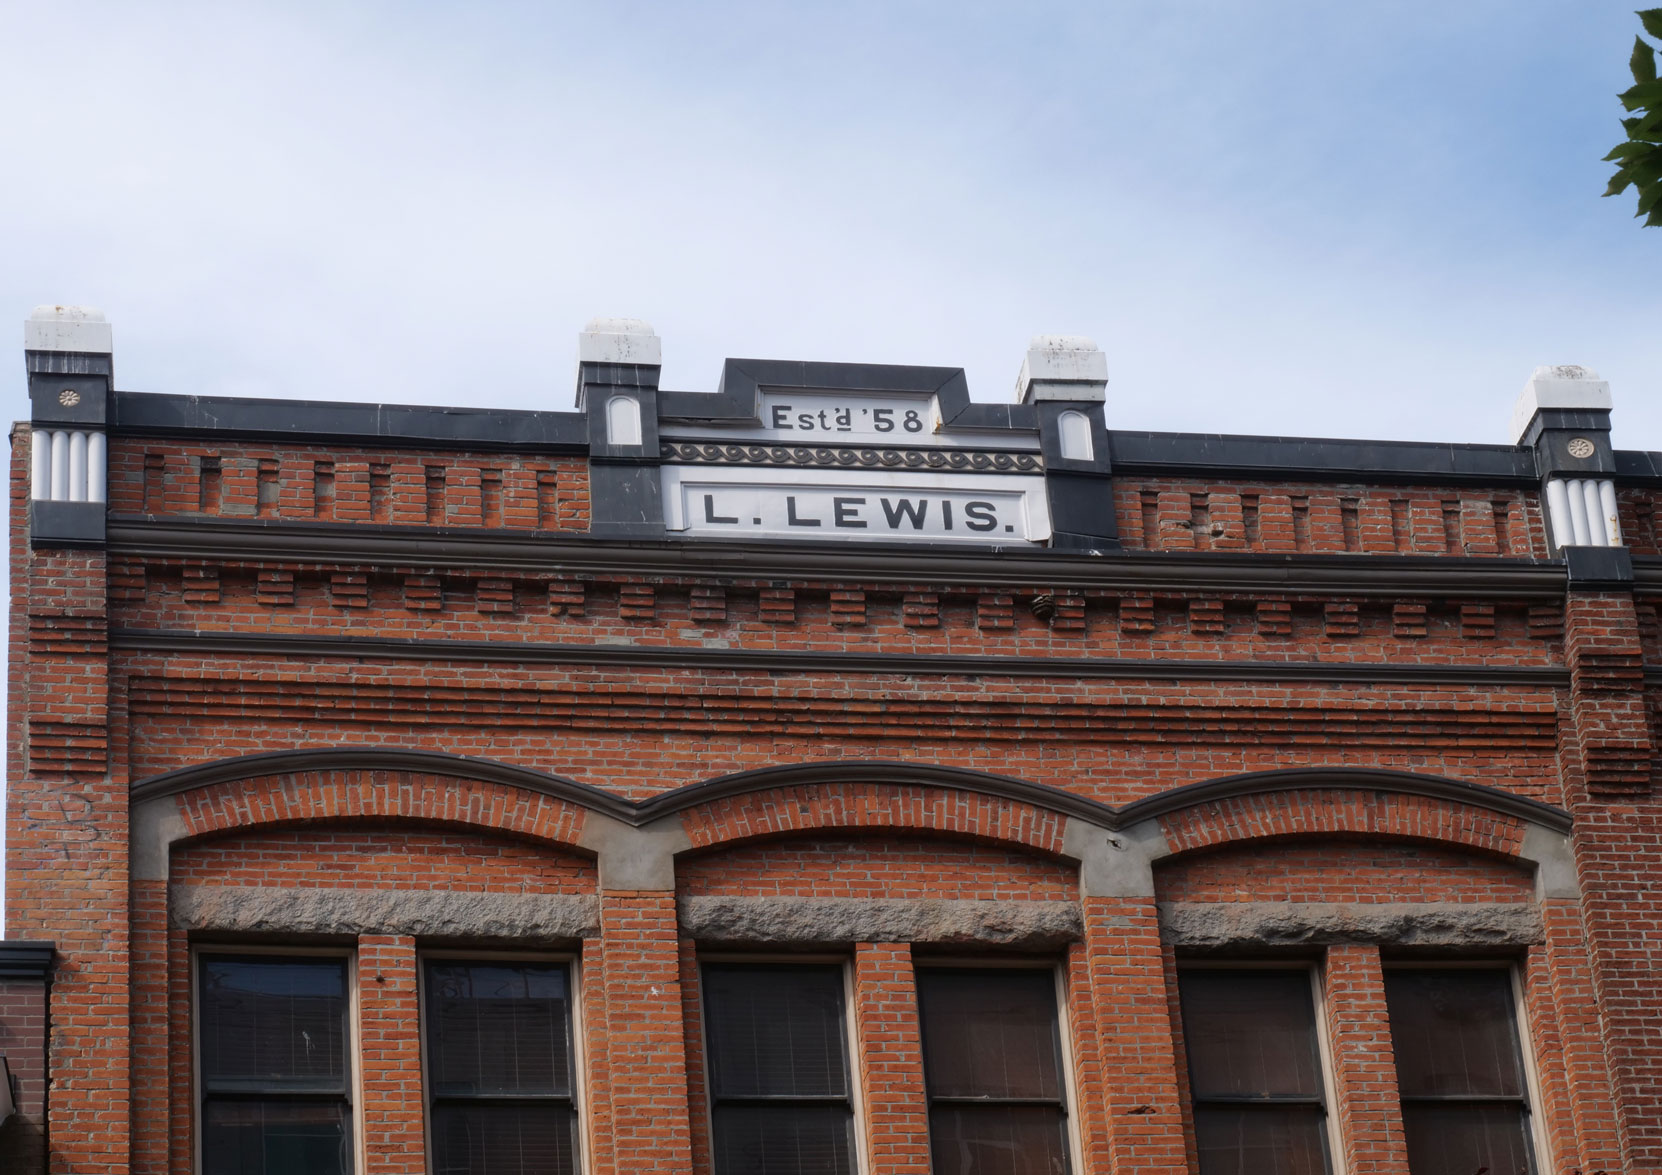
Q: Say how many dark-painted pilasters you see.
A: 4